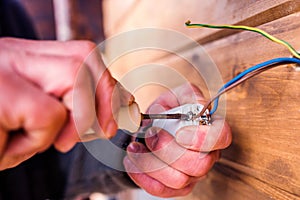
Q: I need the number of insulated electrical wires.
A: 3